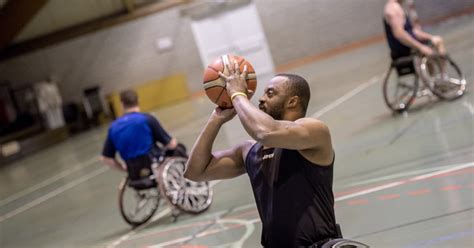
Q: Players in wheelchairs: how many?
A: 3